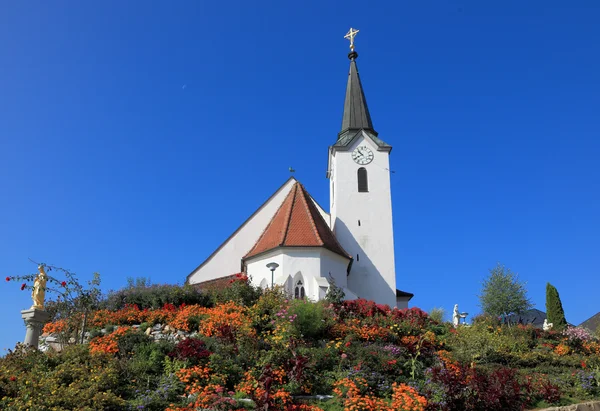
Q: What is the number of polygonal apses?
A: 1